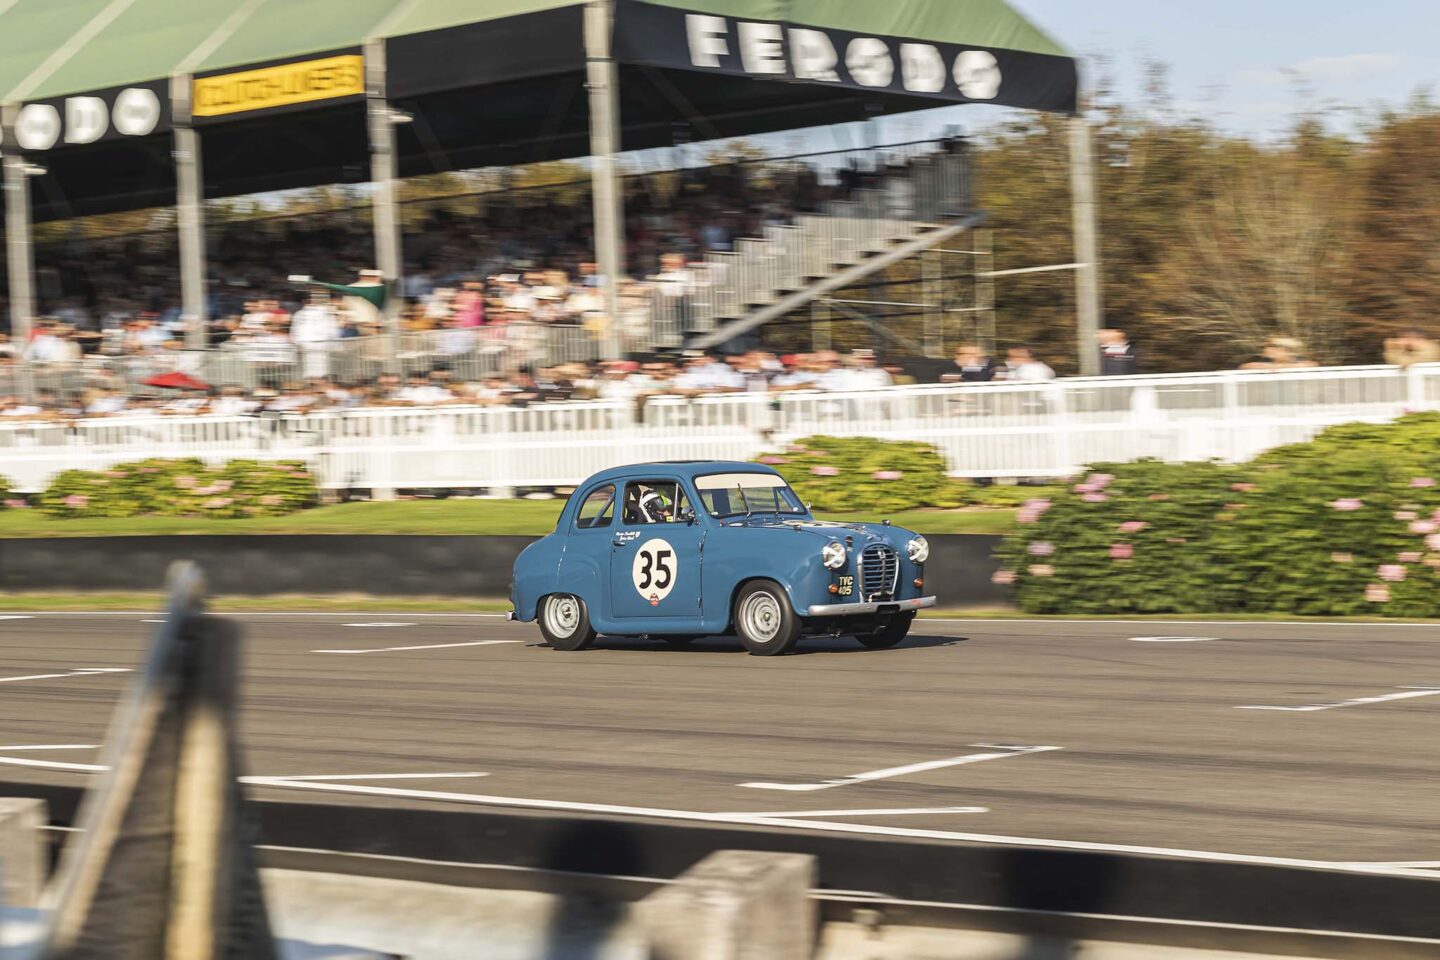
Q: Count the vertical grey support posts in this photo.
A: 5